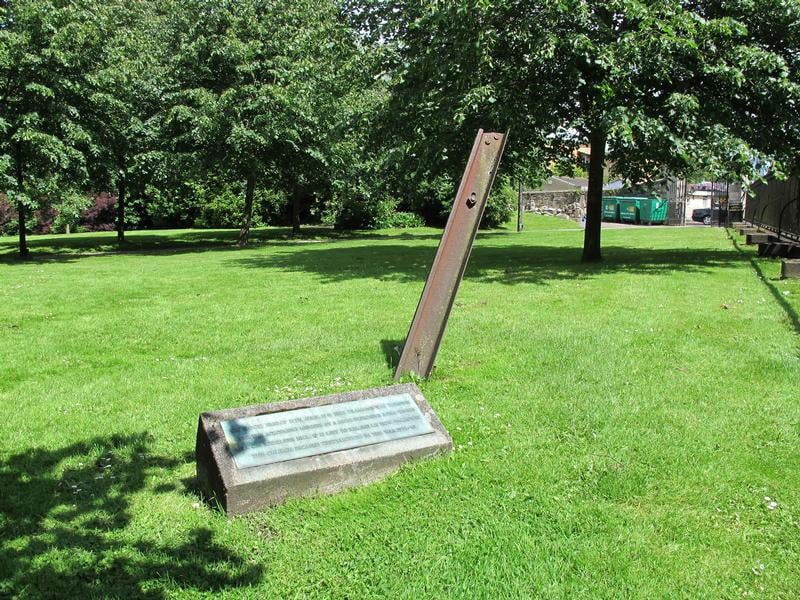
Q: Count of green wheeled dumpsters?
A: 3